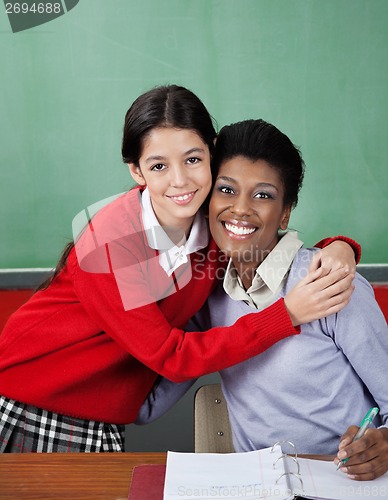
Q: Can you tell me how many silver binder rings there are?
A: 3